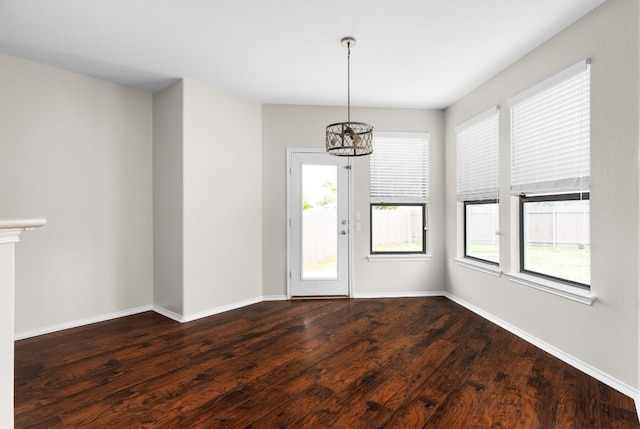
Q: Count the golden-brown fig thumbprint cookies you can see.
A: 0